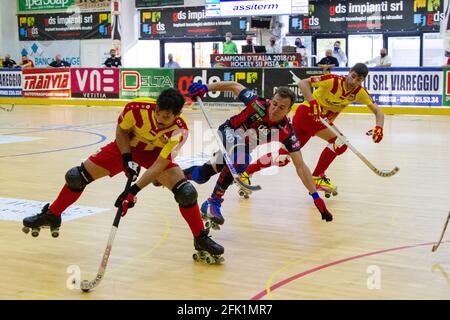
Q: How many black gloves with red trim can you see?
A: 2